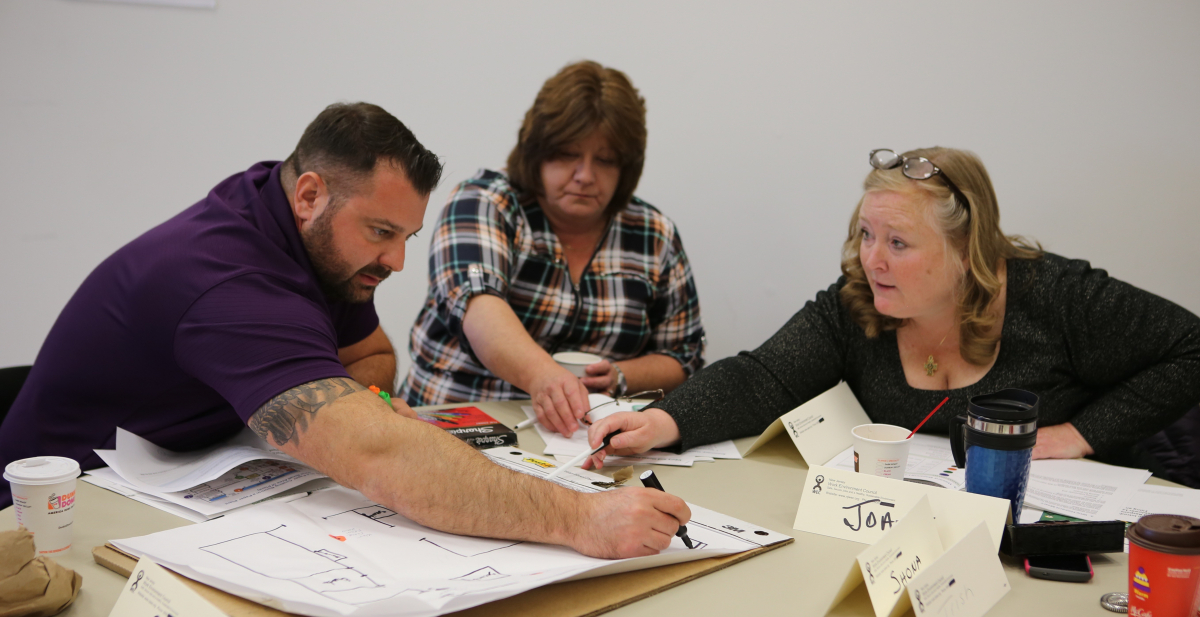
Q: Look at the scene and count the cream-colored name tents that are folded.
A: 5